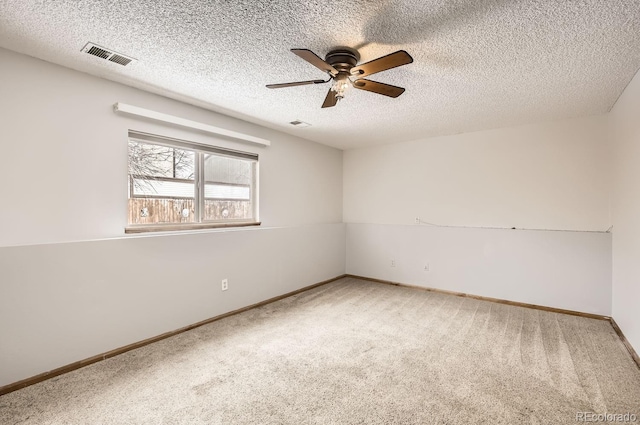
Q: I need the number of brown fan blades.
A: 5